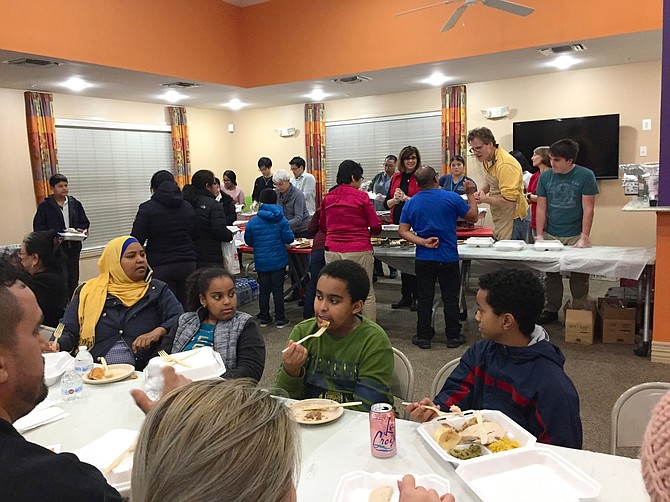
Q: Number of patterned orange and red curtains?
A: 4